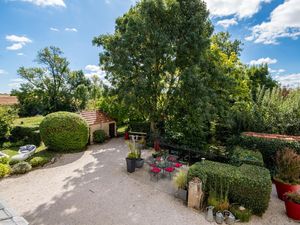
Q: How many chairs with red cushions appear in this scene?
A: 6